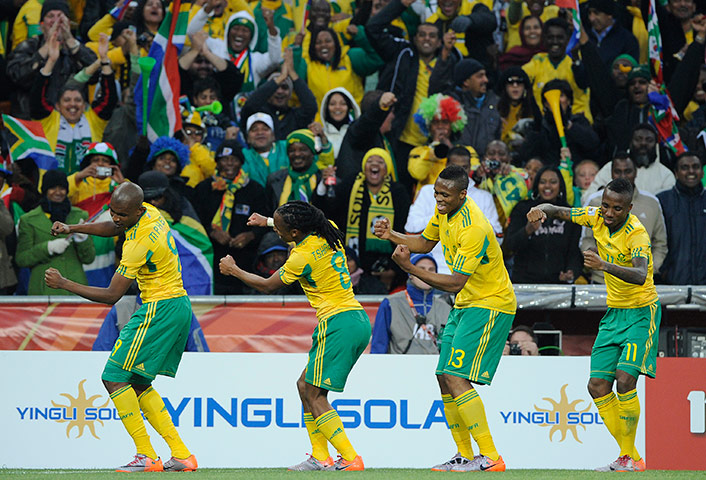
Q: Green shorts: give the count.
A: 4